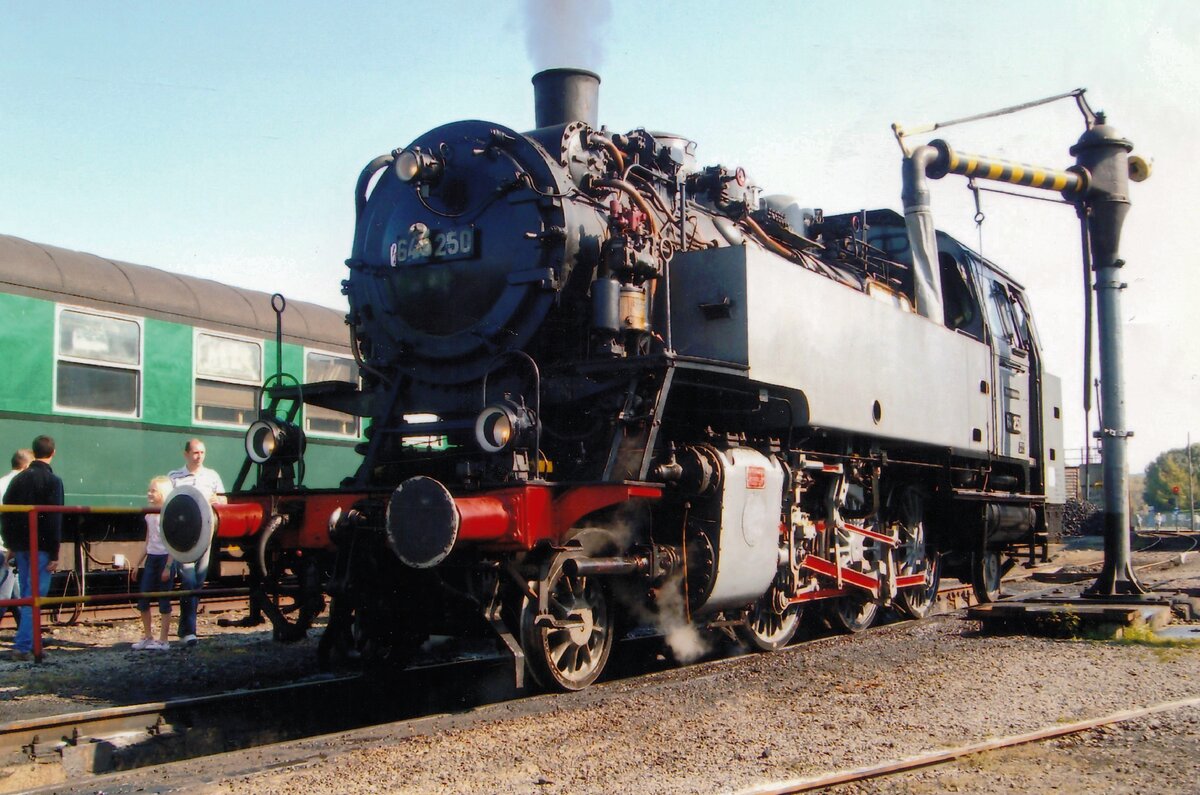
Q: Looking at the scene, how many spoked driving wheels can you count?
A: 3